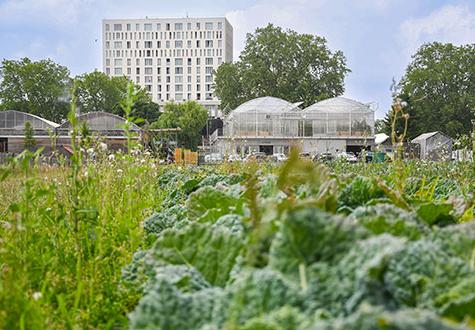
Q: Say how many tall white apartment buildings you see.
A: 1